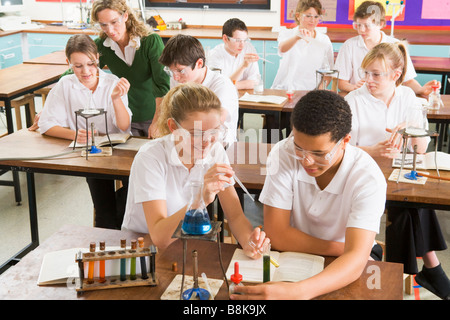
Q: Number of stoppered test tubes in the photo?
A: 5